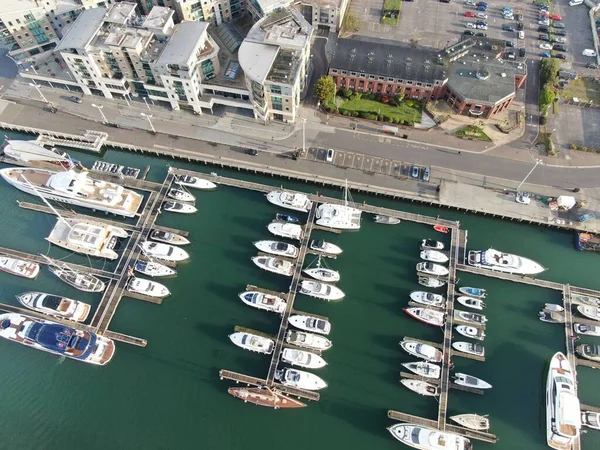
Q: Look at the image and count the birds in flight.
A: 0